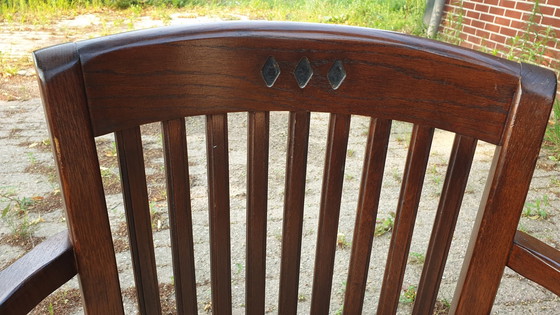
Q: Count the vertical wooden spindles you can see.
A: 9